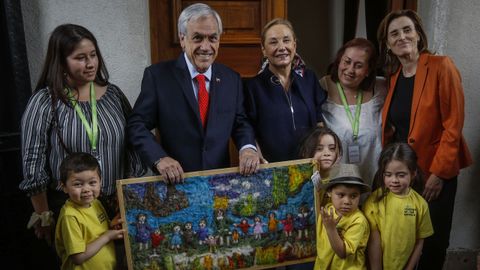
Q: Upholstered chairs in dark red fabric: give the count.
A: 0